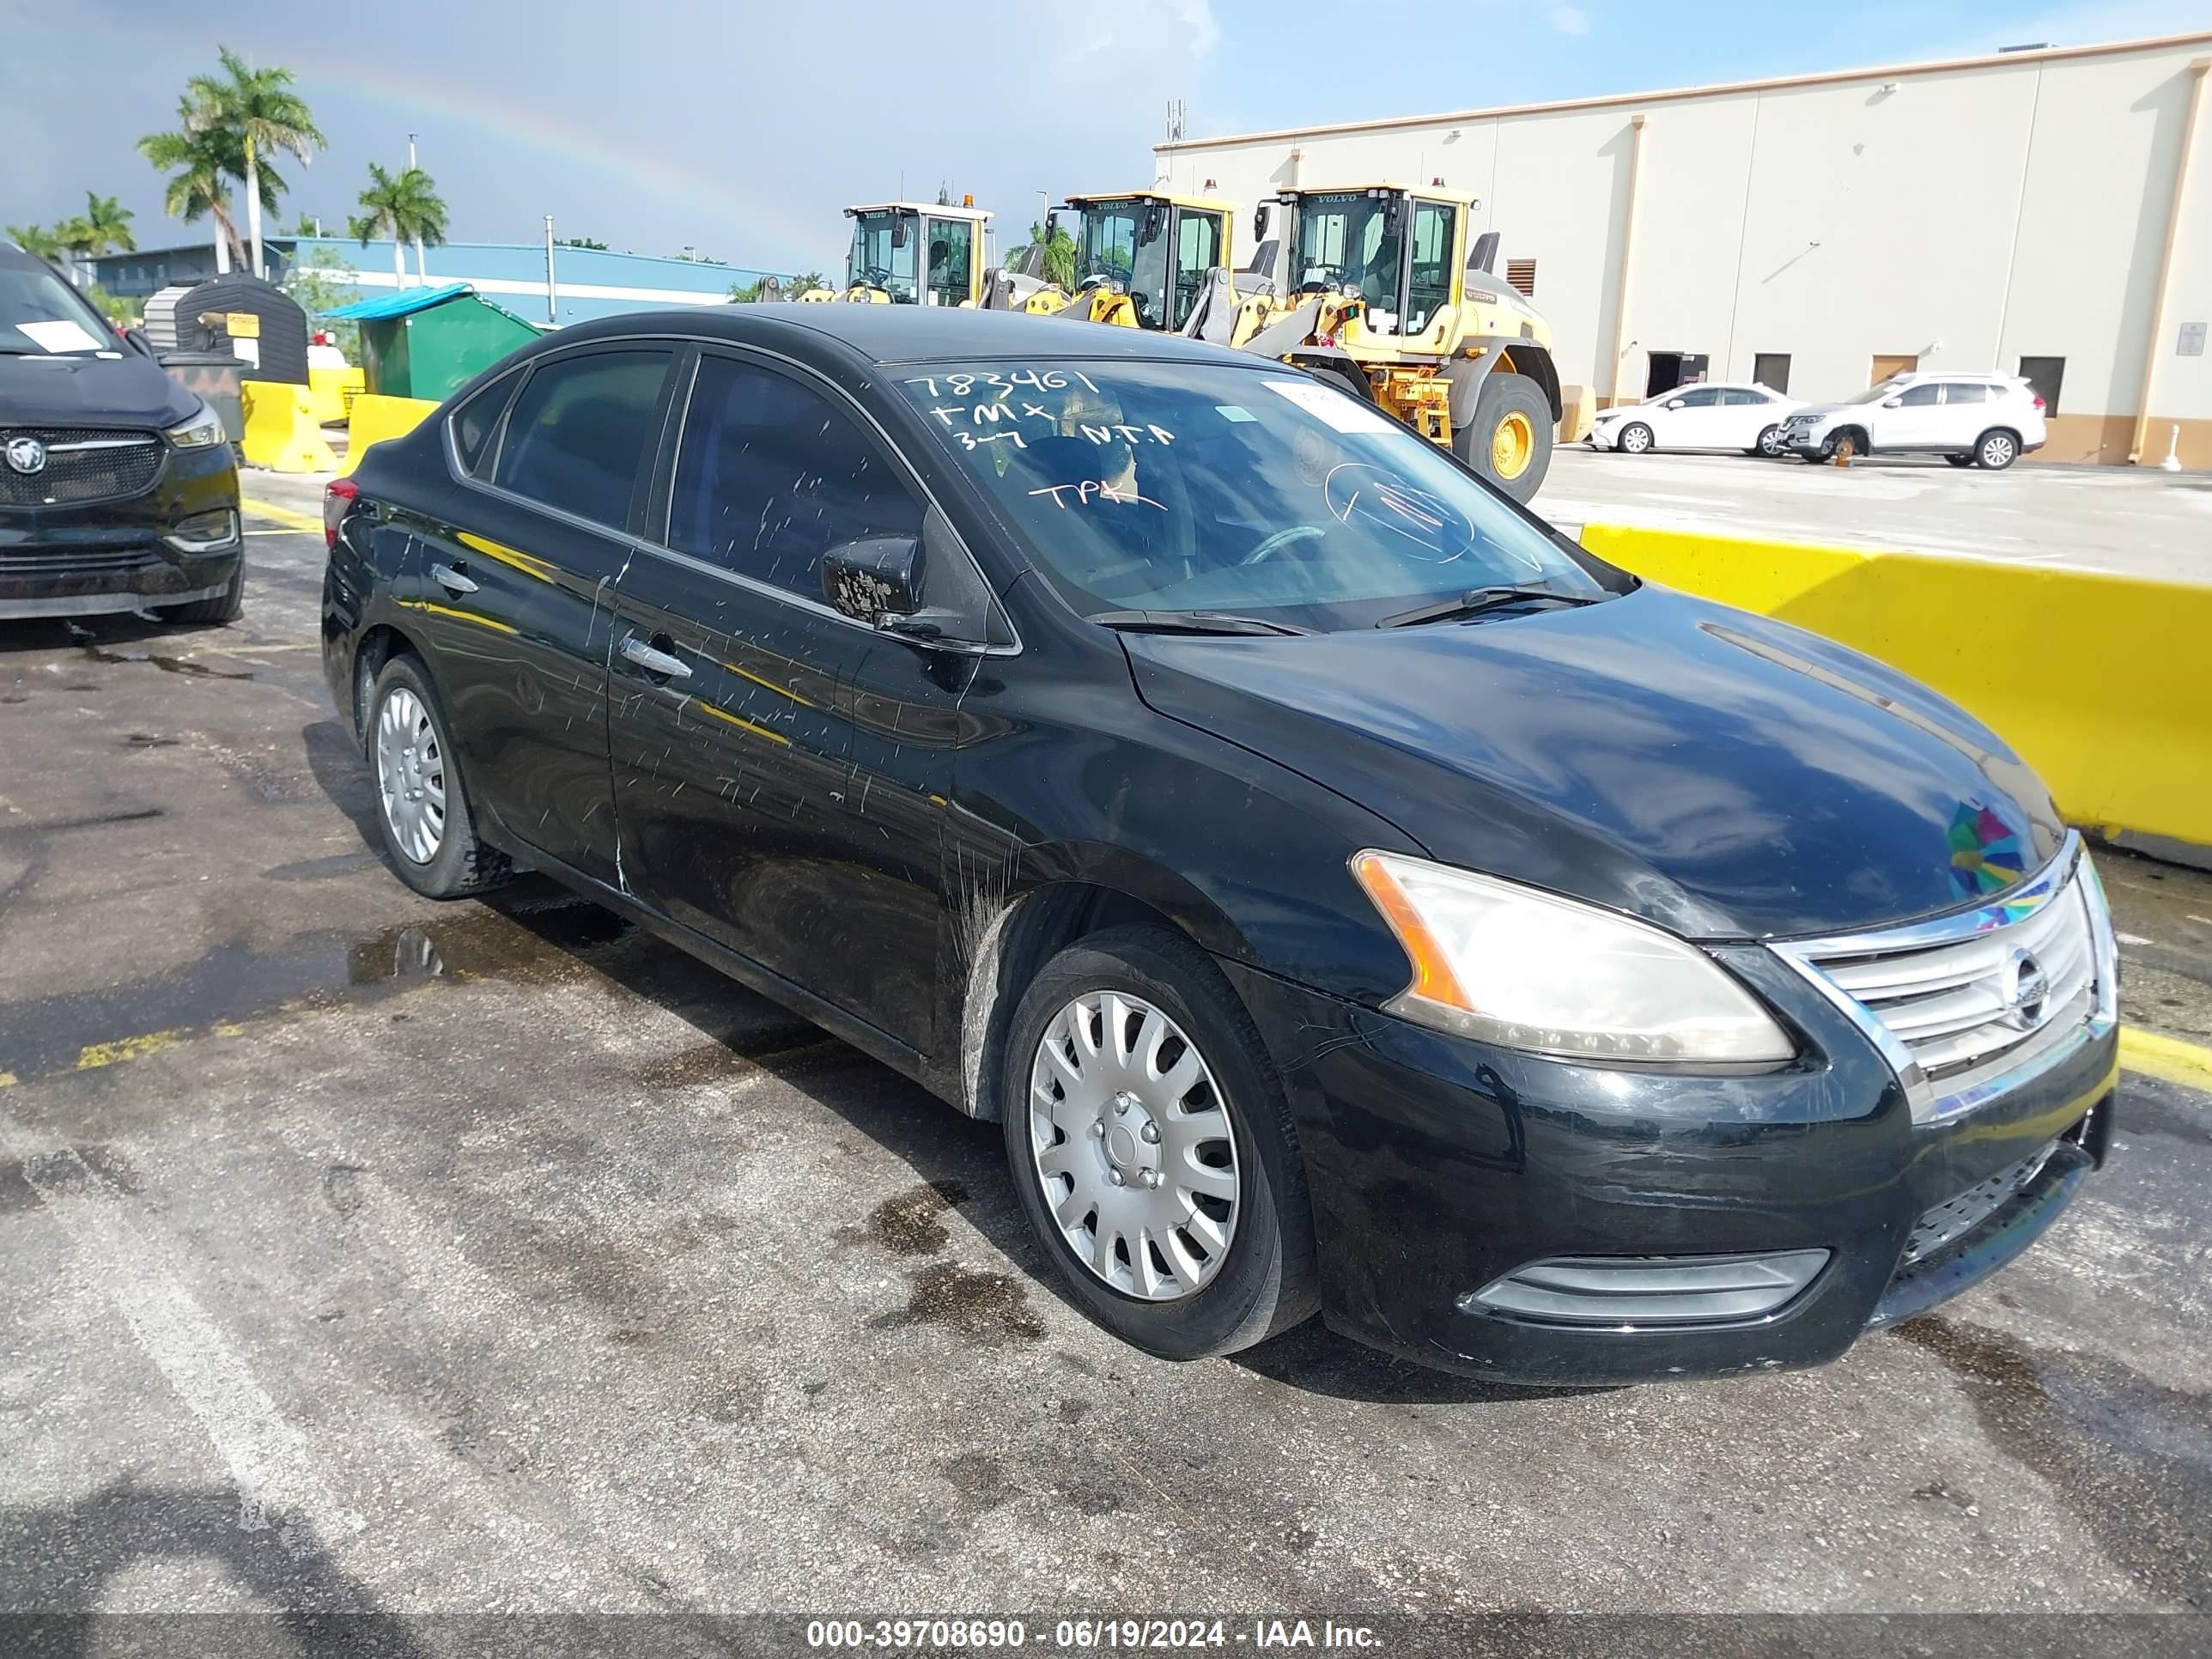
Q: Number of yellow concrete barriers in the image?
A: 3